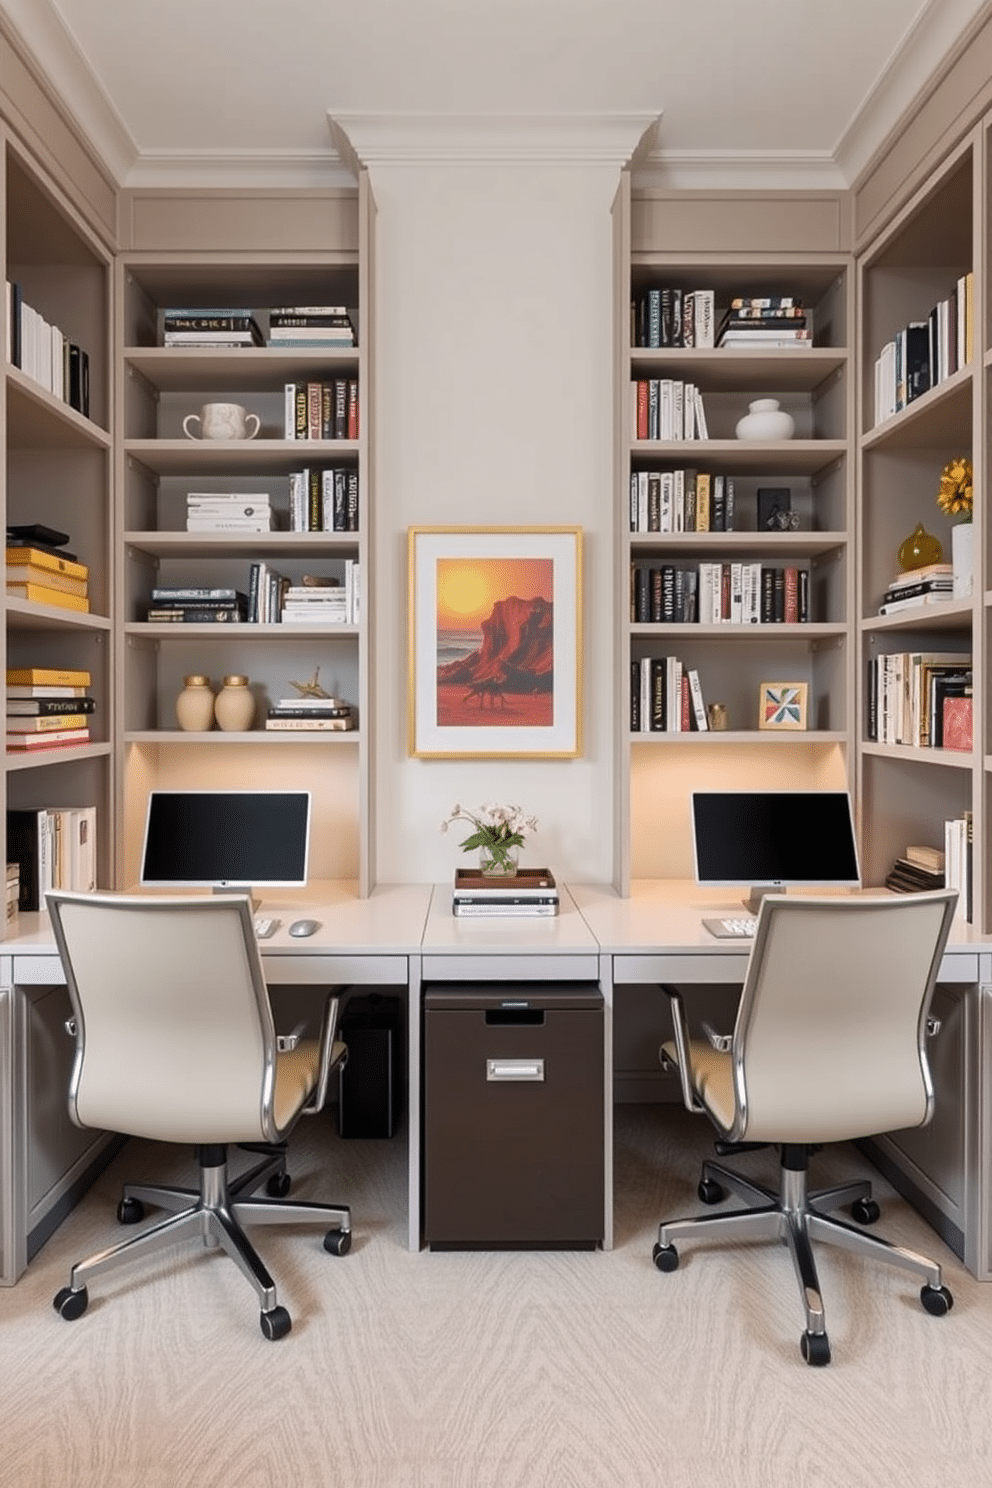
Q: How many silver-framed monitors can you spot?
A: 2